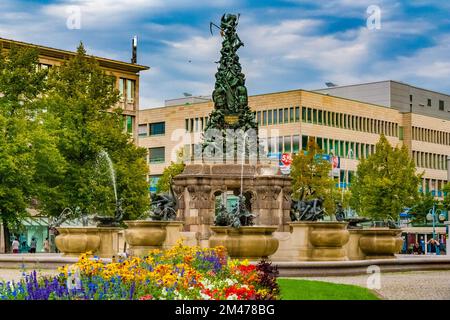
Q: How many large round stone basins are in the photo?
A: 5